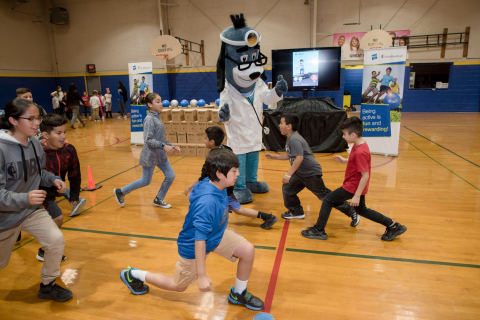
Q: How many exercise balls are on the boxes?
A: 6